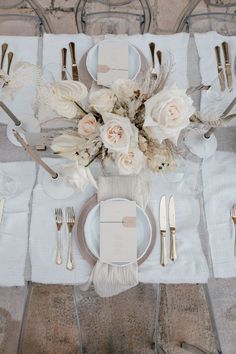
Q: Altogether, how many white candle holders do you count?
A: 3